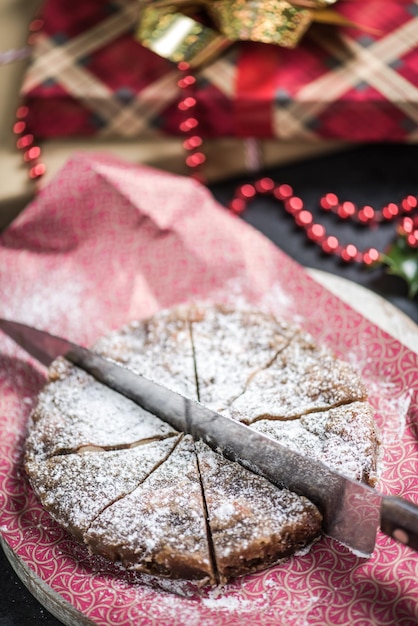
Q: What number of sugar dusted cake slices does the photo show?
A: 8